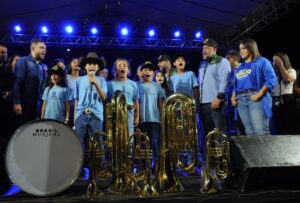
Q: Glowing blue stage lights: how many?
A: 8